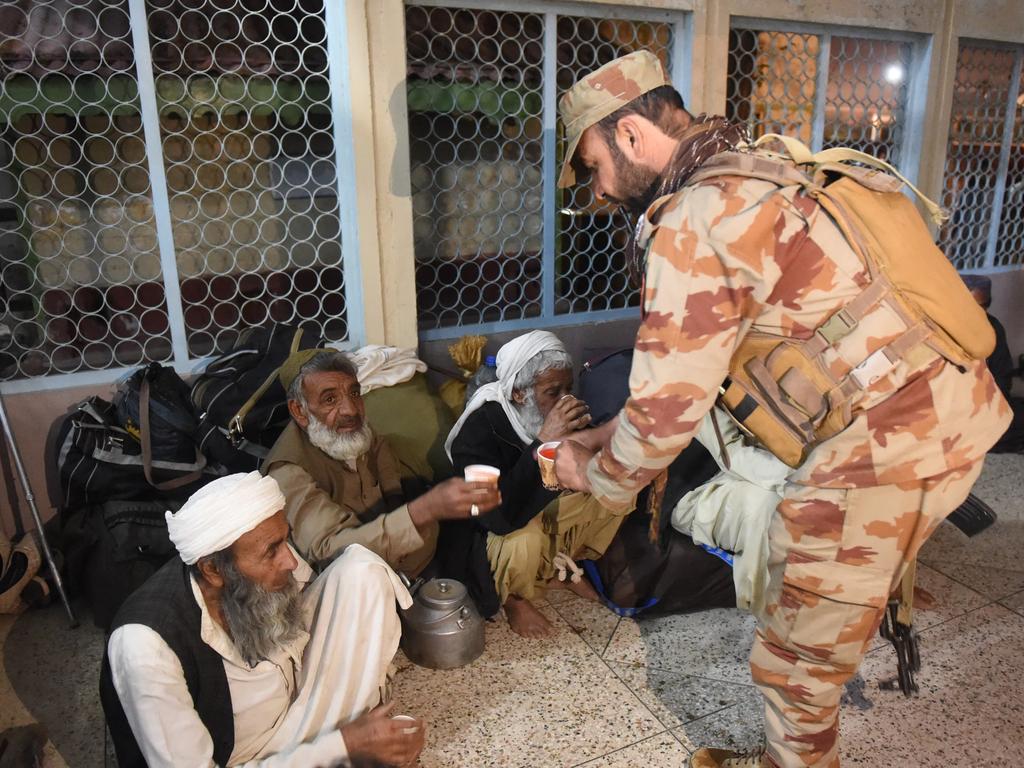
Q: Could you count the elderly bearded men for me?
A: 3